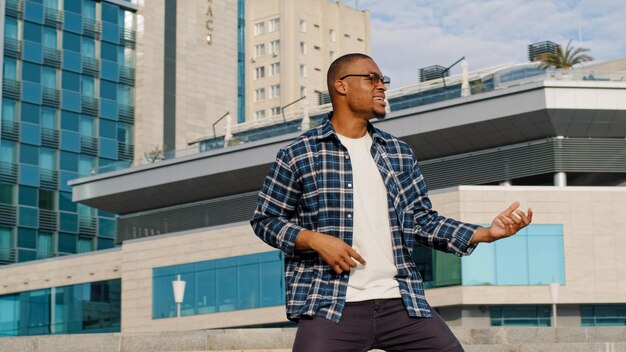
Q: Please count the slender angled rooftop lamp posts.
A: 3